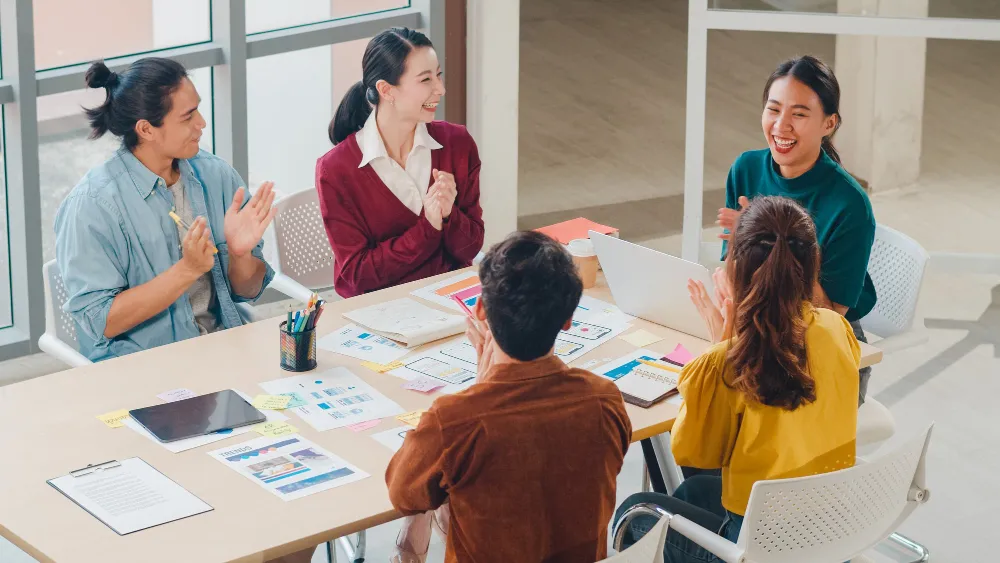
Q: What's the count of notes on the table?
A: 11